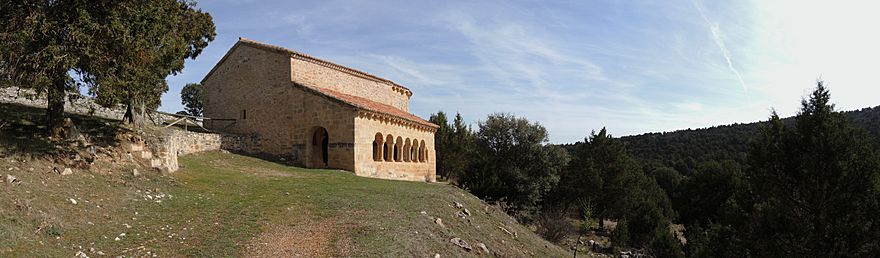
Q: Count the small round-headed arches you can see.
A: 6